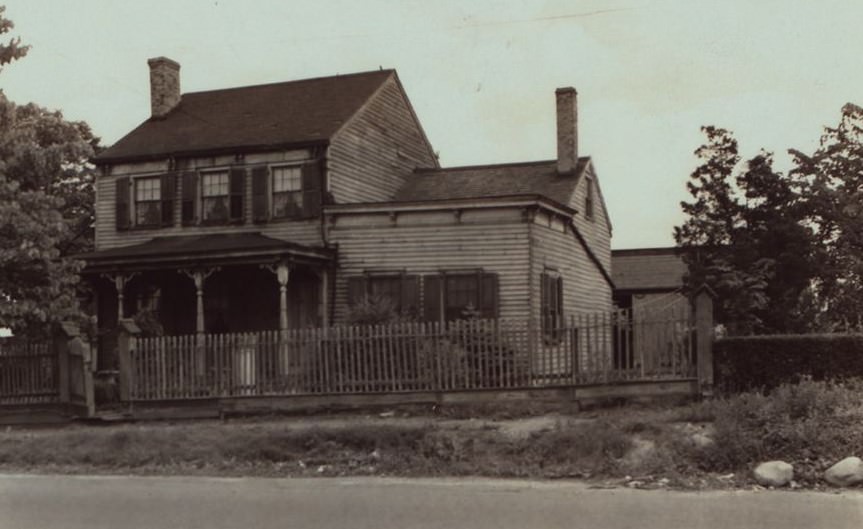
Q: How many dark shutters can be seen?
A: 12